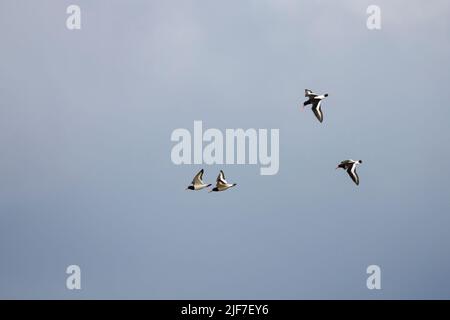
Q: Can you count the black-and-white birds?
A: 4